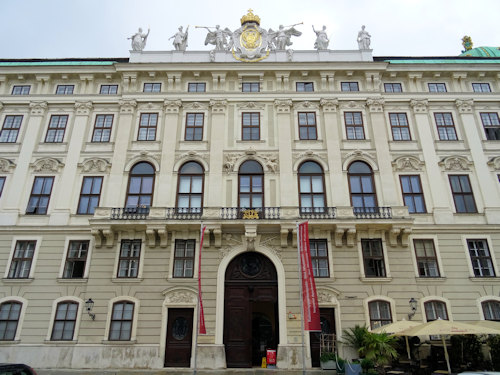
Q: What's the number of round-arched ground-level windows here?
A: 6